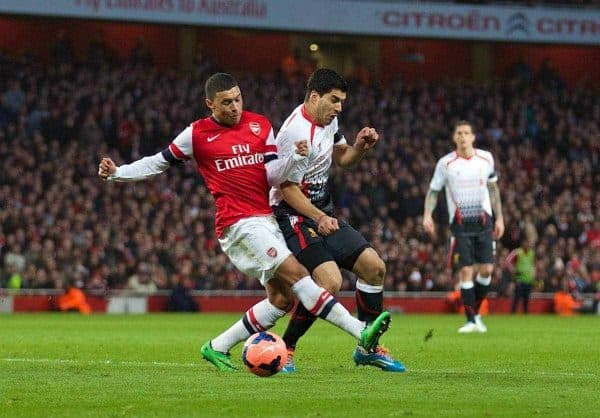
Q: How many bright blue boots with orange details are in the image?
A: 2